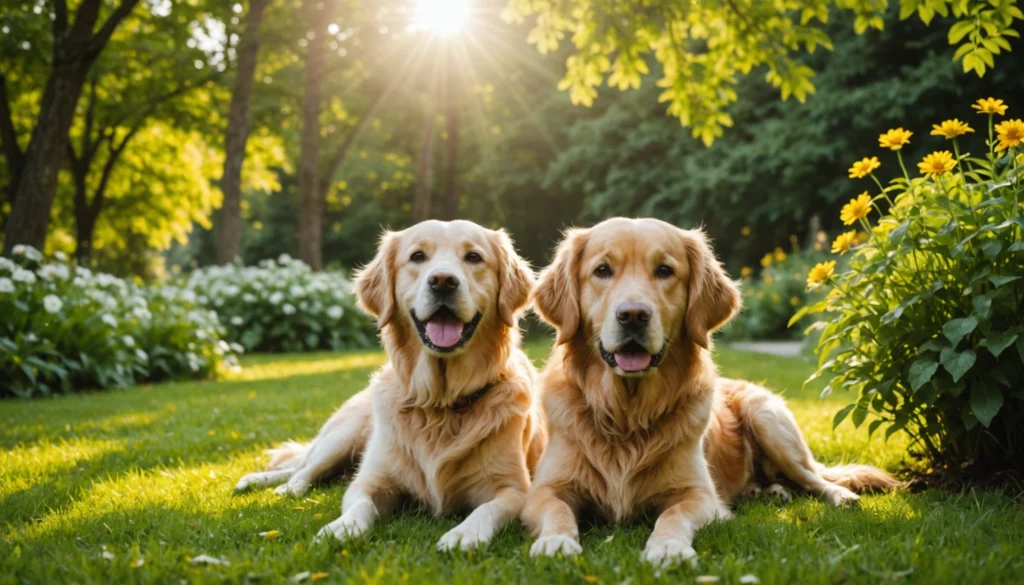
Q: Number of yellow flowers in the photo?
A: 9